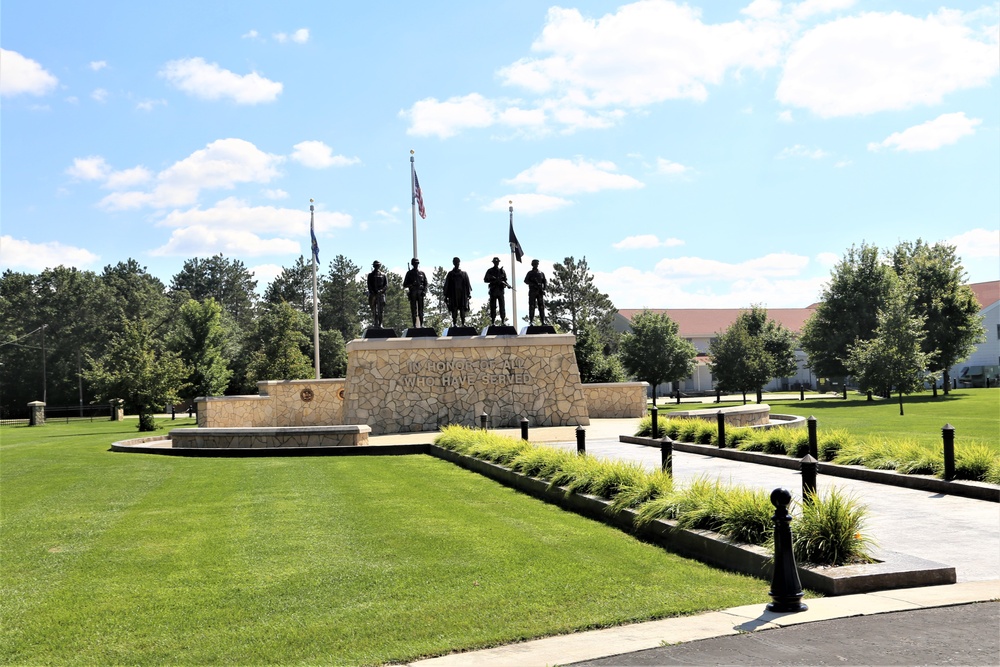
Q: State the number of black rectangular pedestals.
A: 5